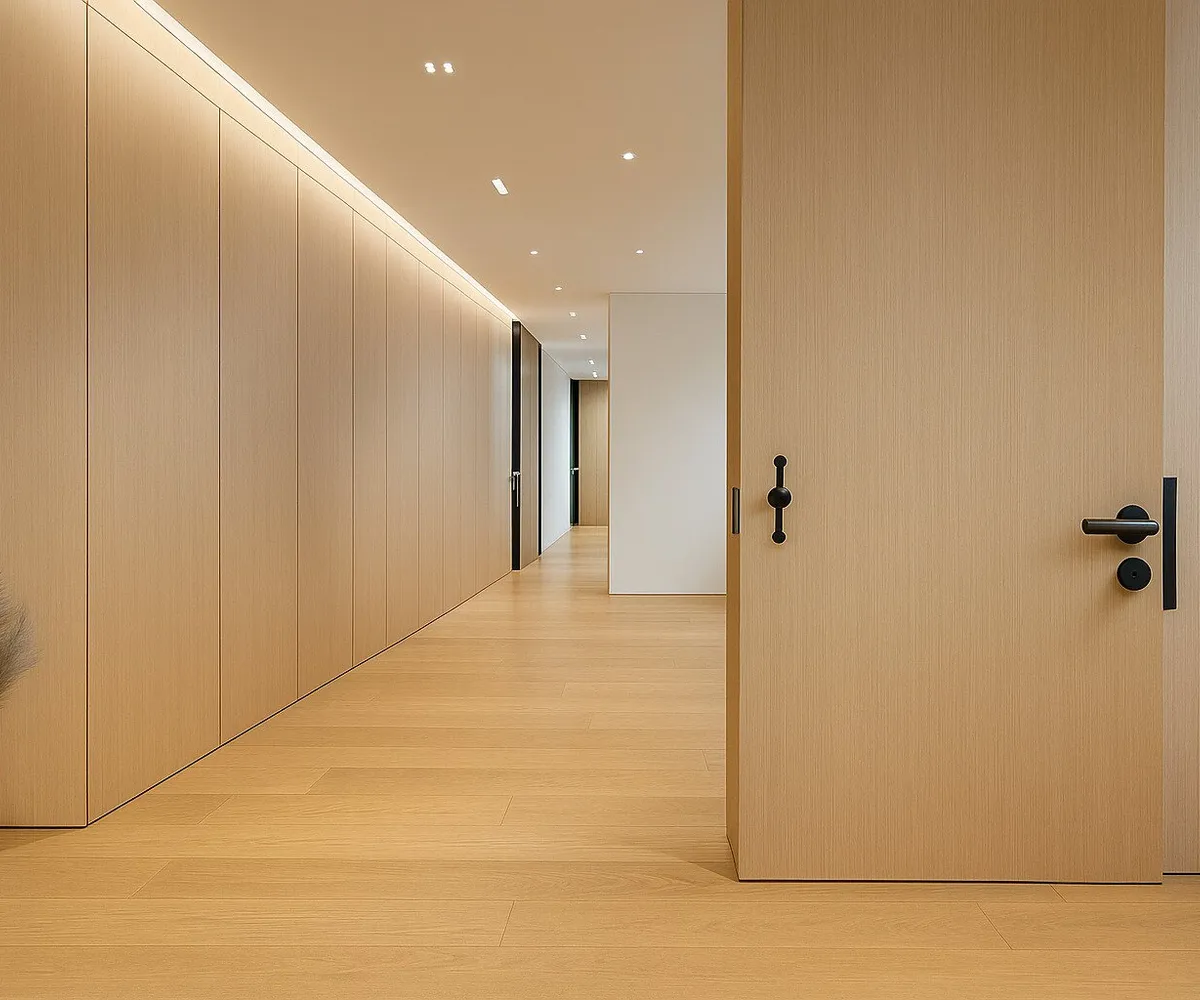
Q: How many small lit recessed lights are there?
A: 11